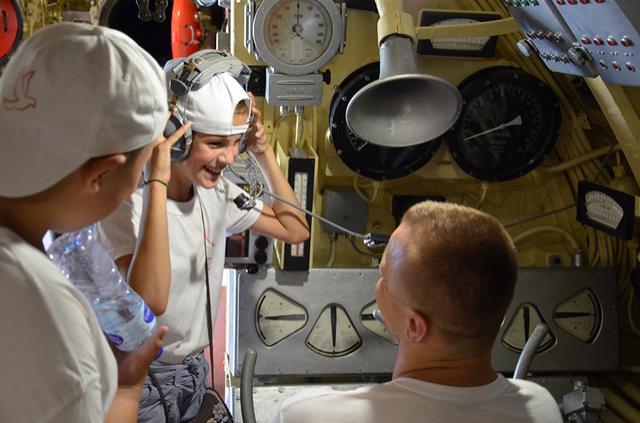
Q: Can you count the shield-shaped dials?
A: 5